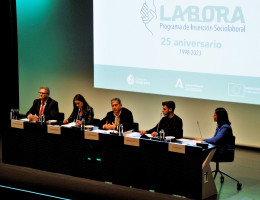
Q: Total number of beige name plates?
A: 5